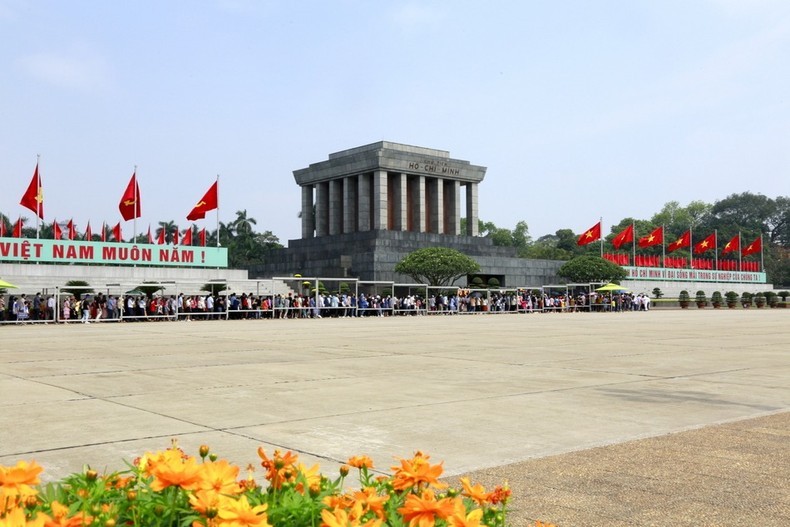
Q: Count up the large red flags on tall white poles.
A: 10